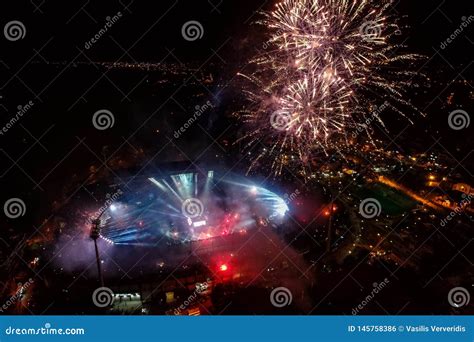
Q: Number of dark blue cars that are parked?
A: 0